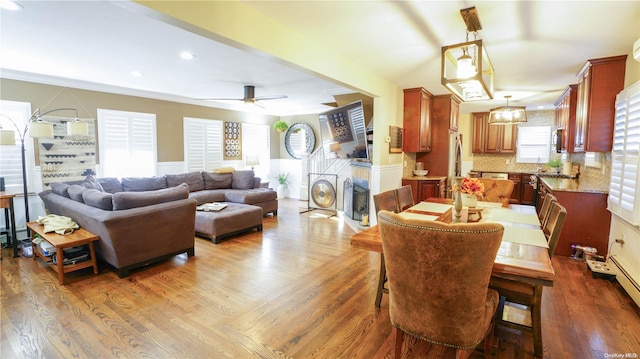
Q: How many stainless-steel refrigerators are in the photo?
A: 1